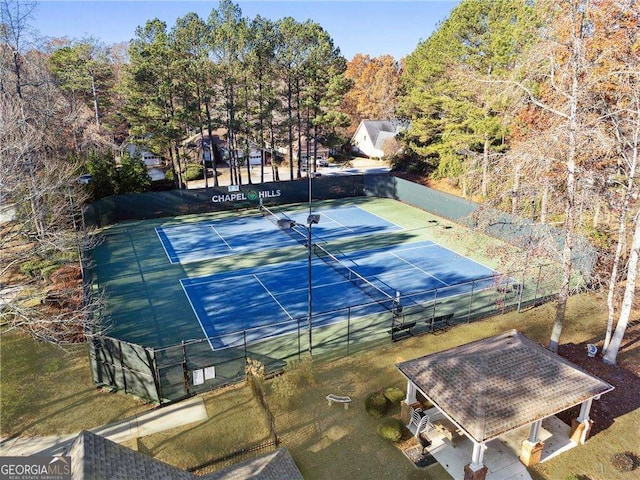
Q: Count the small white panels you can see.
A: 2